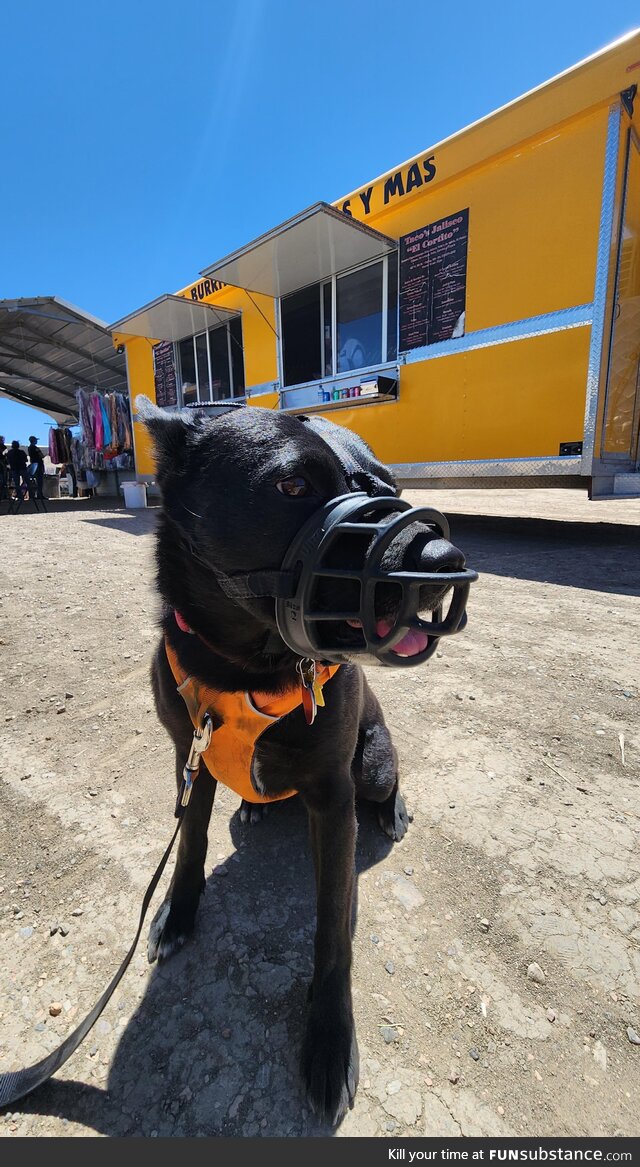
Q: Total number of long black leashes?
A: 1